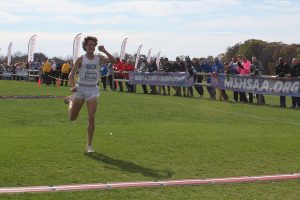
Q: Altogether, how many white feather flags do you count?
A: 7